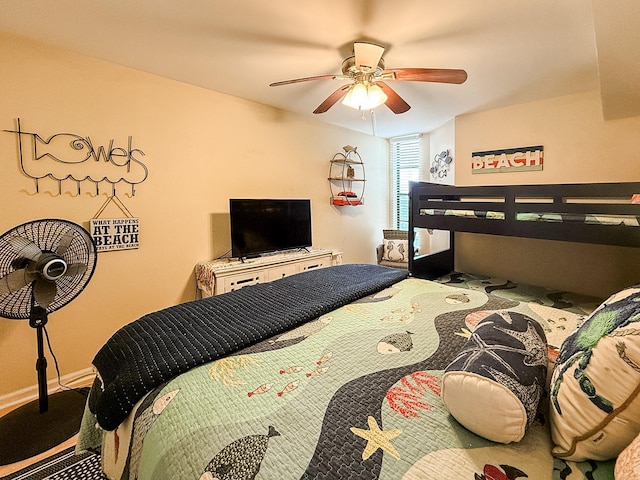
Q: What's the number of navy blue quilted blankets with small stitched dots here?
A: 1